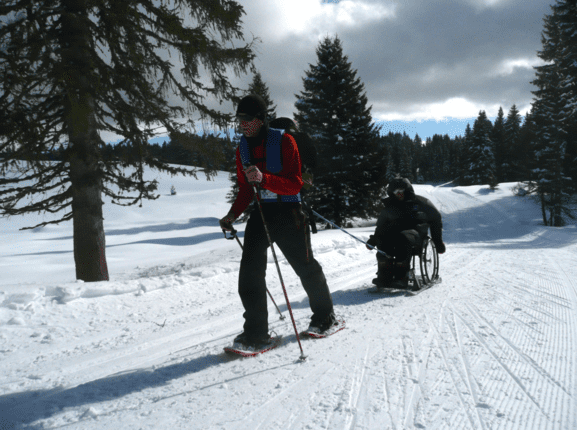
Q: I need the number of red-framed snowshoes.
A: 2